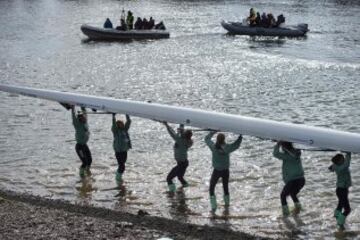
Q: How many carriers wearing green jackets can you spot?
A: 6